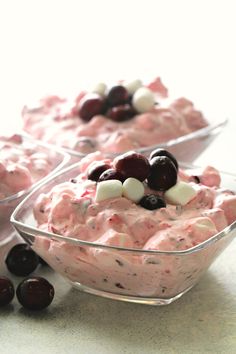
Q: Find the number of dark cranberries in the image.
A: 12